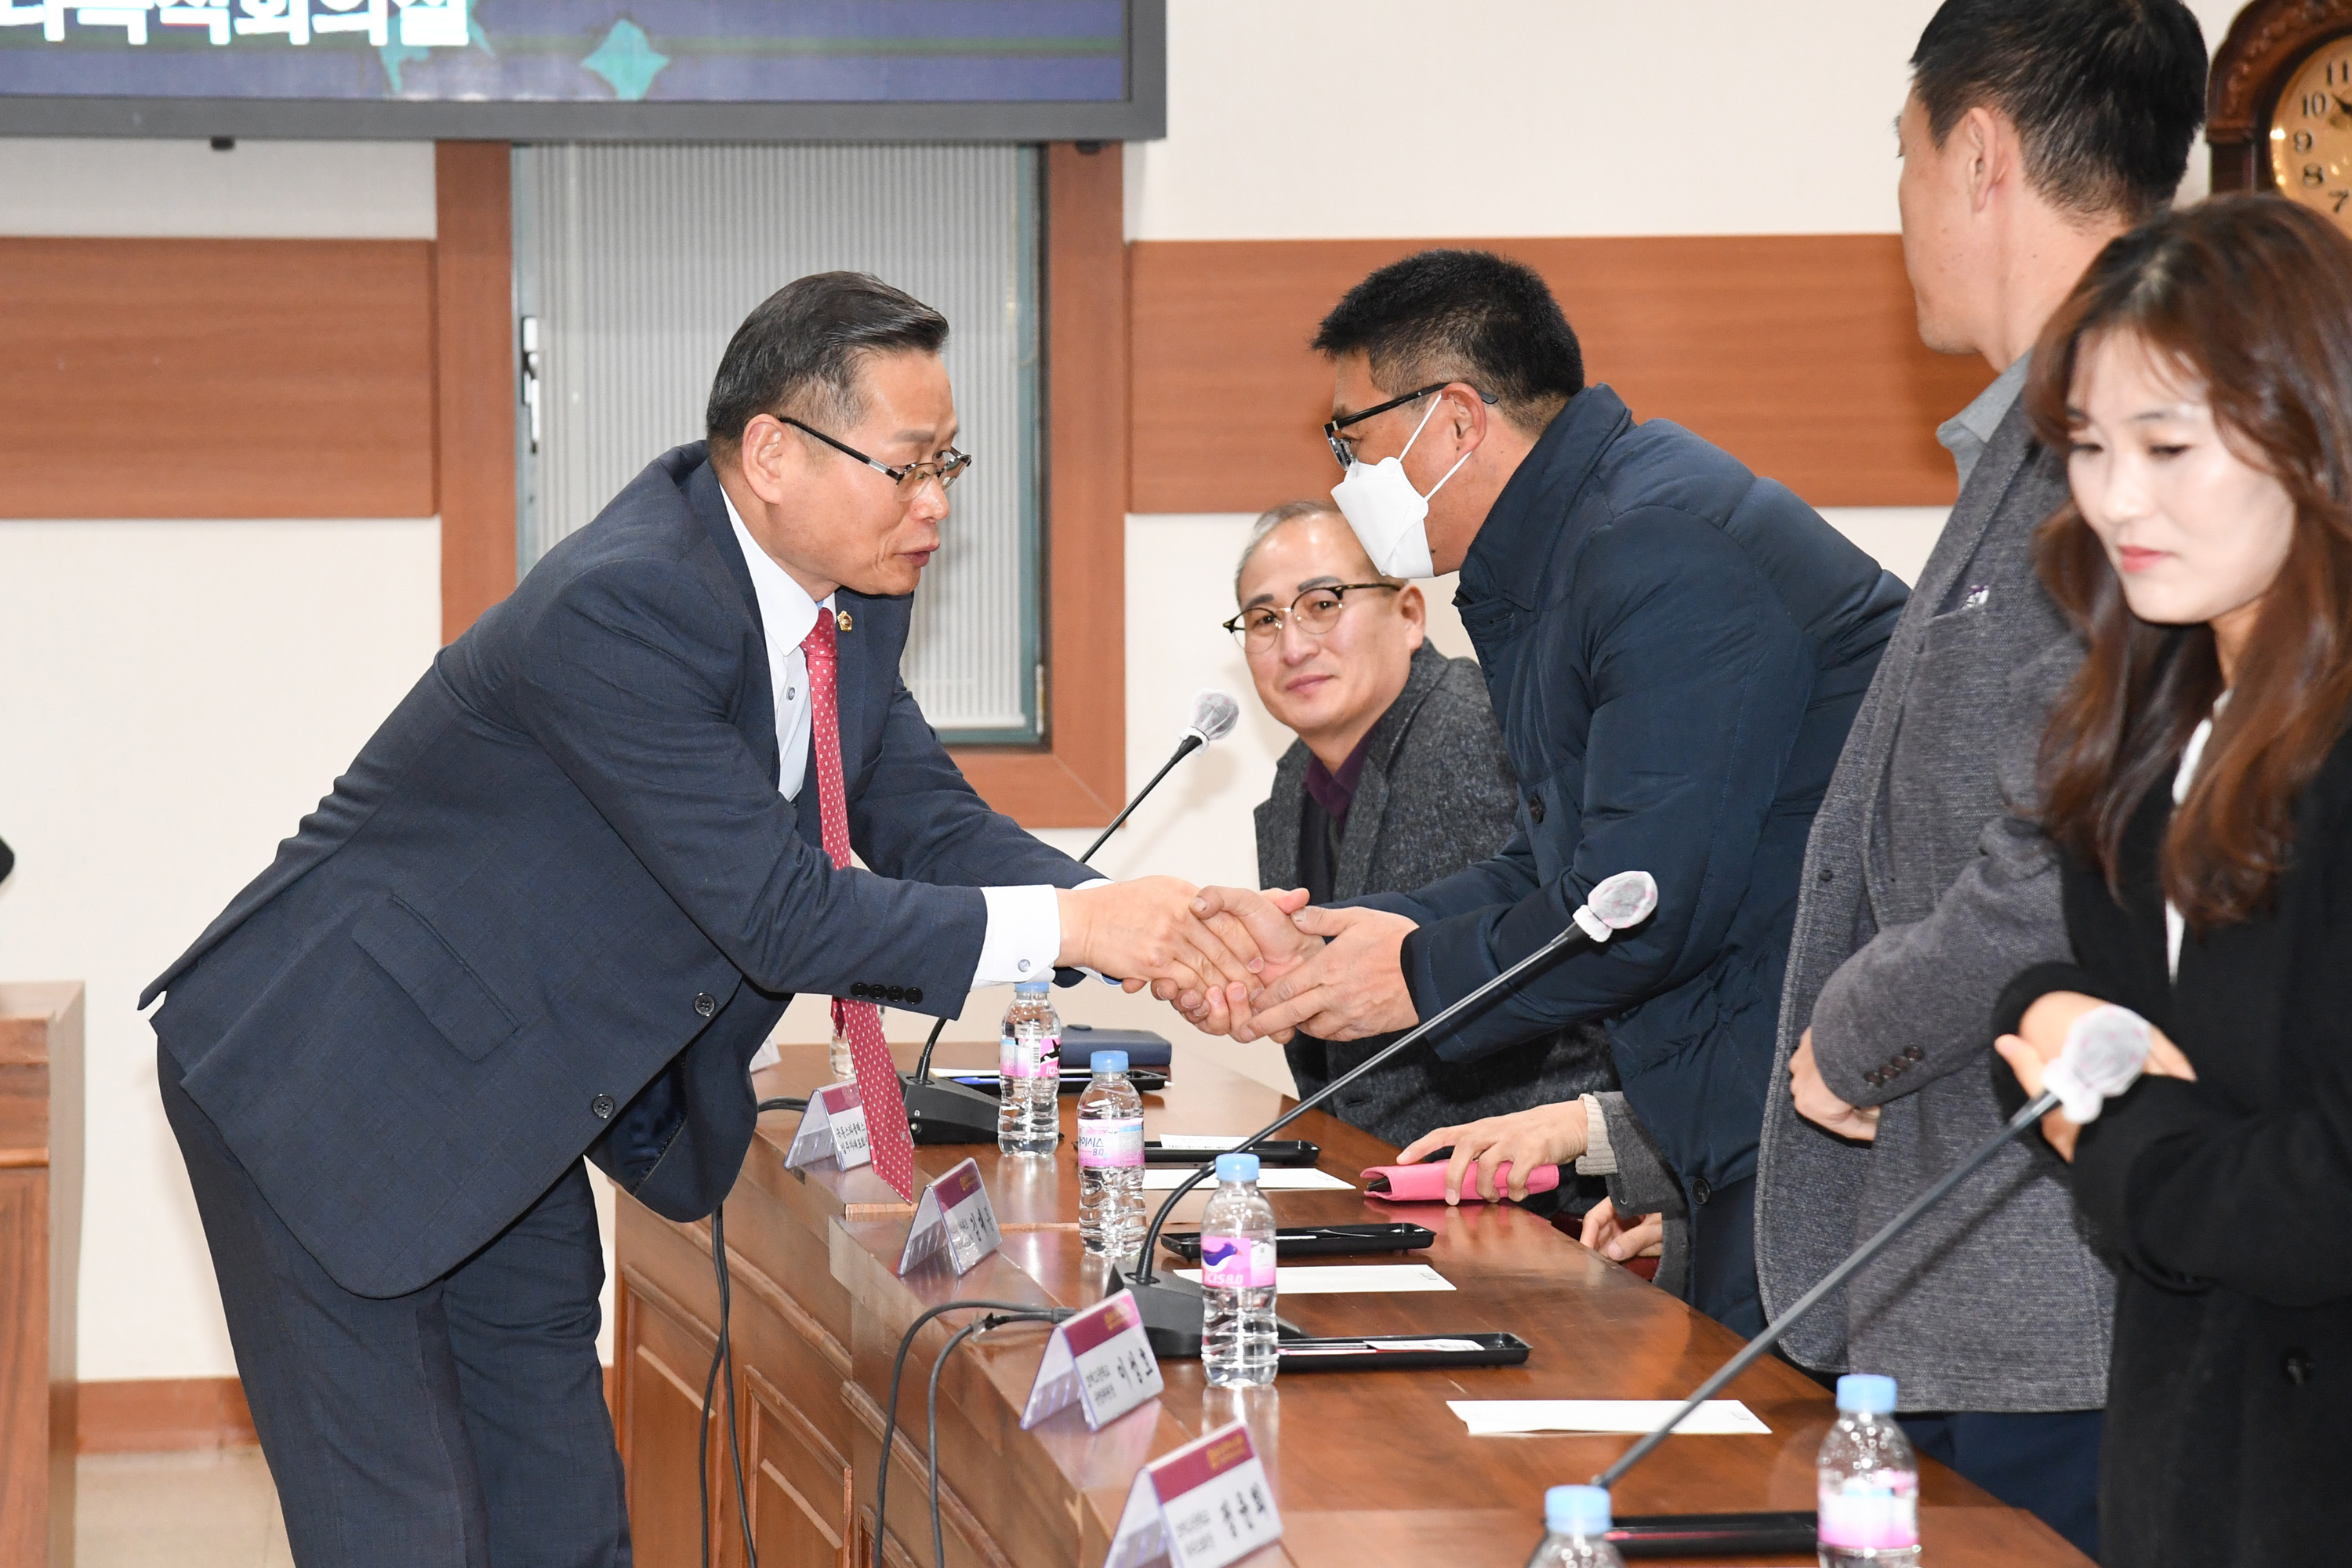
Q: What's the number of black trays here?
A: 5